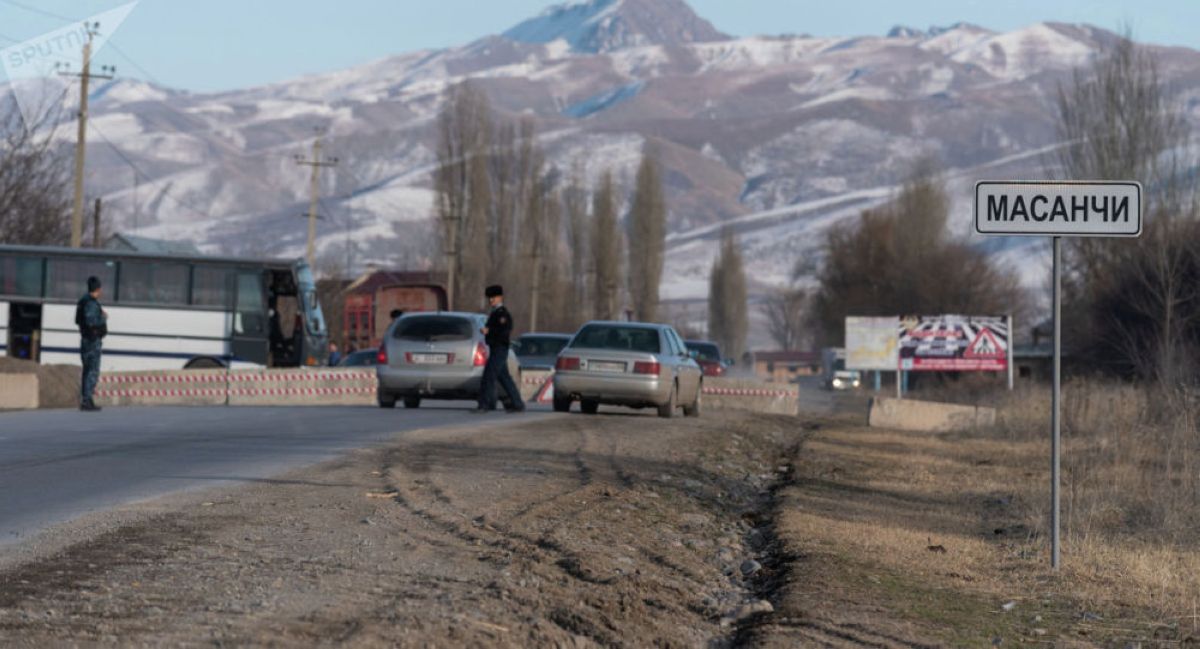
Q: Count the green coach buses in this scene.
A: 0